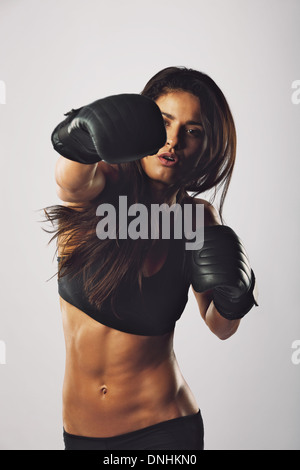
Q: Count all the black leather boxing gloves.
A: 2